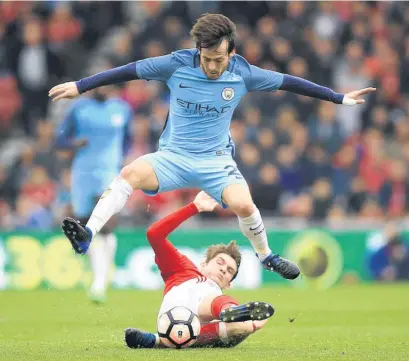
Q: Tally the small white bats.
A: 0